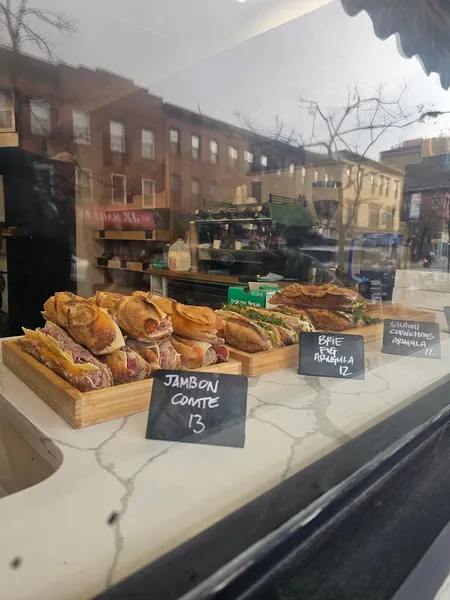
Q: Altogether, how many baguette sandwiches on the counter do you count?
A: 12